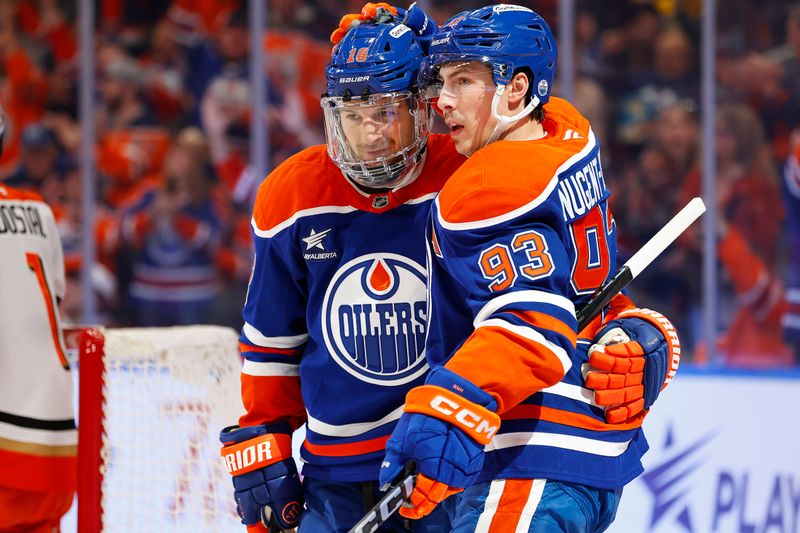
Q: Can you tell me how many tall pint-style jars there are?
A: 0